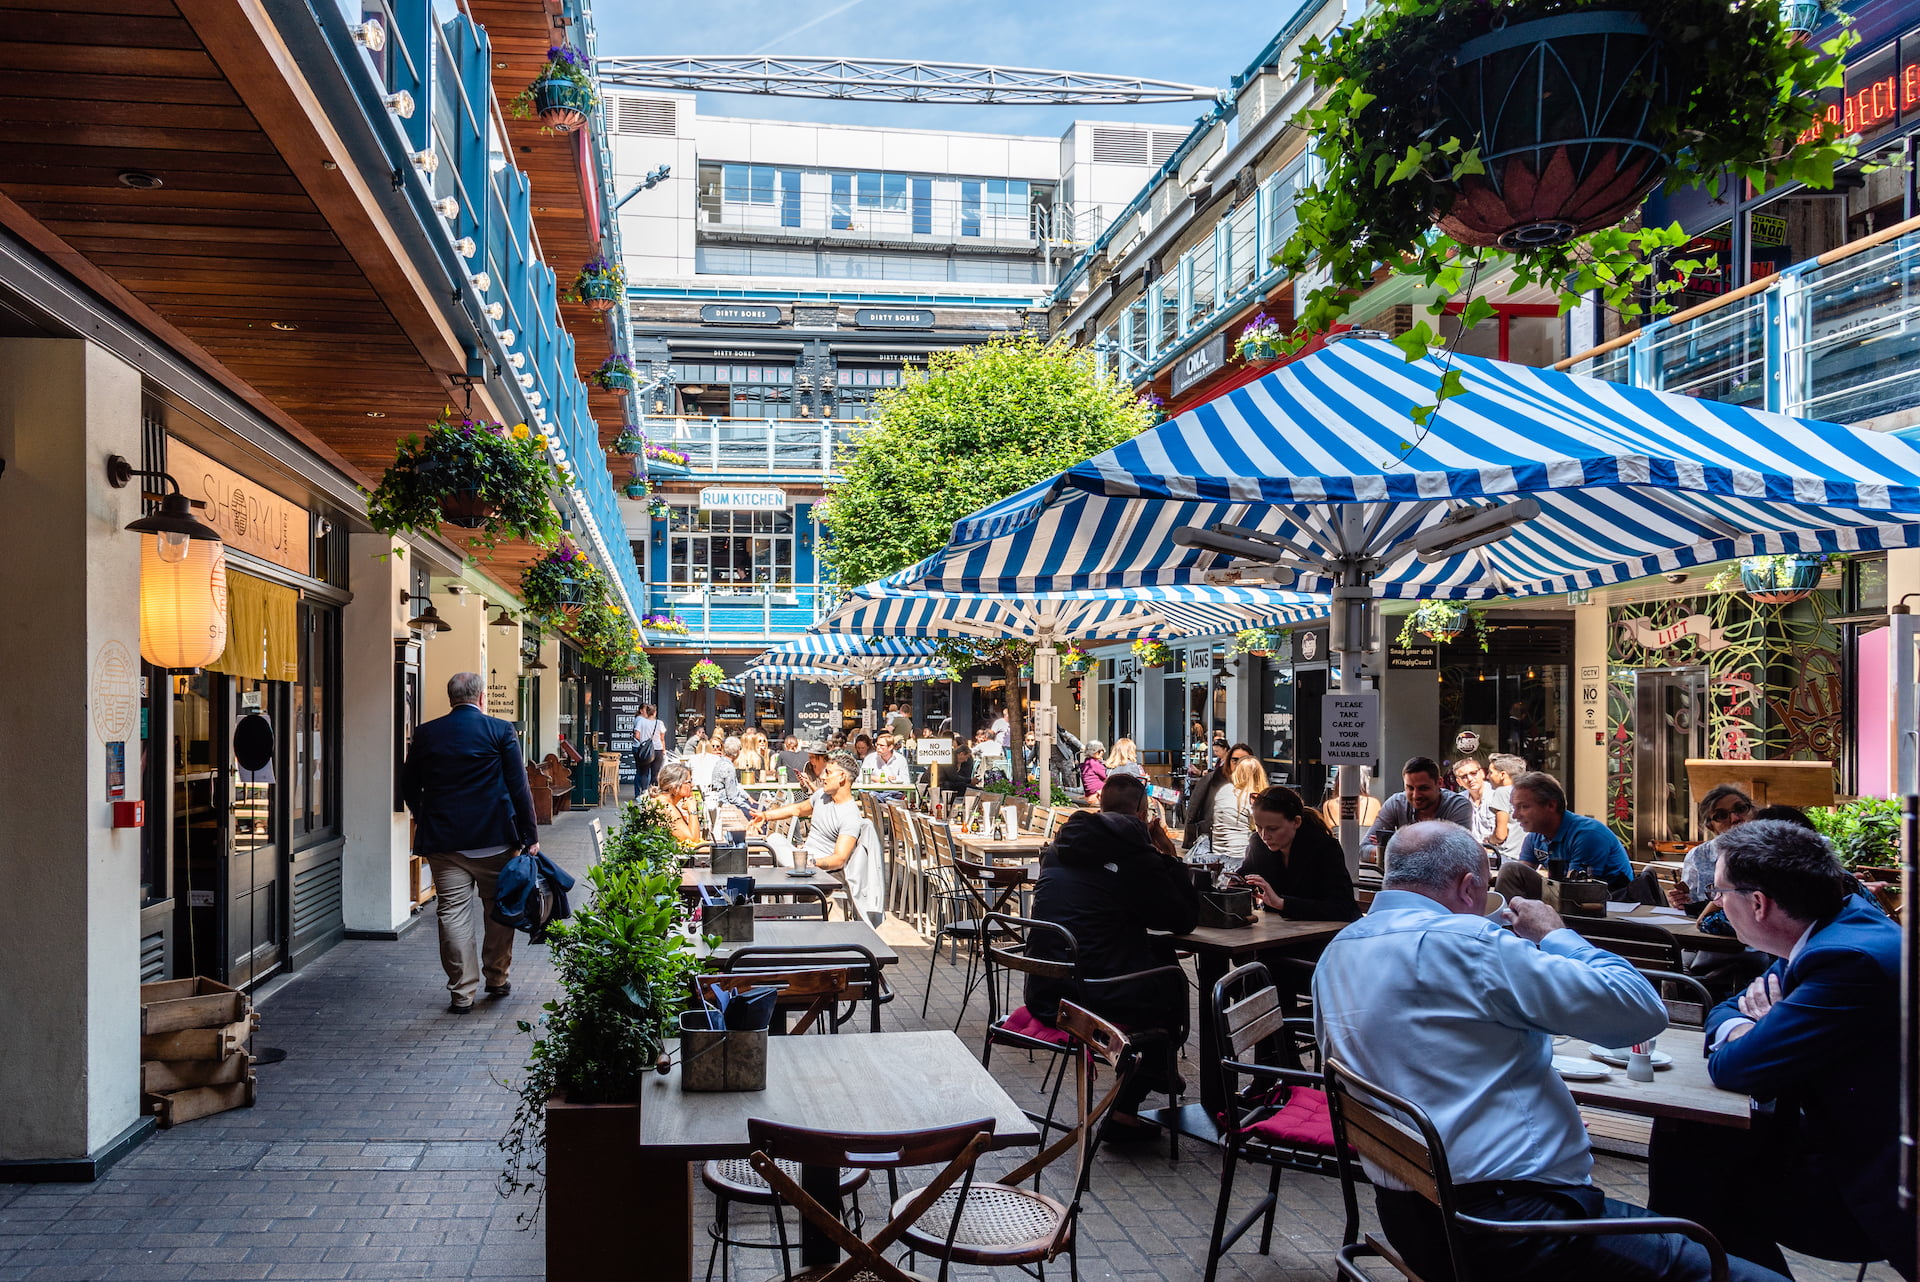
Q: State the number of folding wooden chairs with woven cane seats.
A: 3